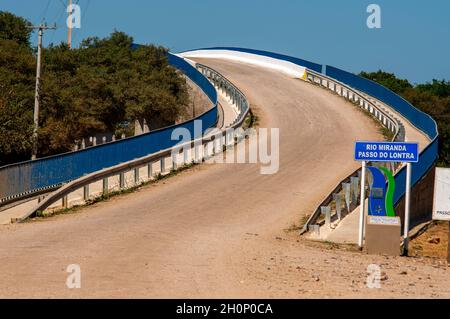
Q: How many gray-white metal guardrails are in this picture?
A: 2